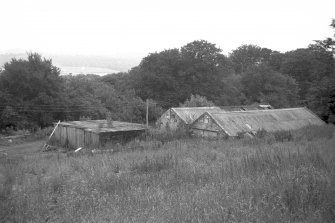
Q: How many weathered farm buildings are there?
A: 3